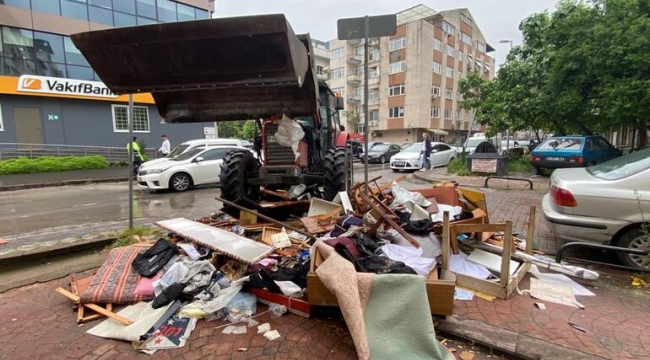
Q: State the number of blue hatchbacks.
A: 1